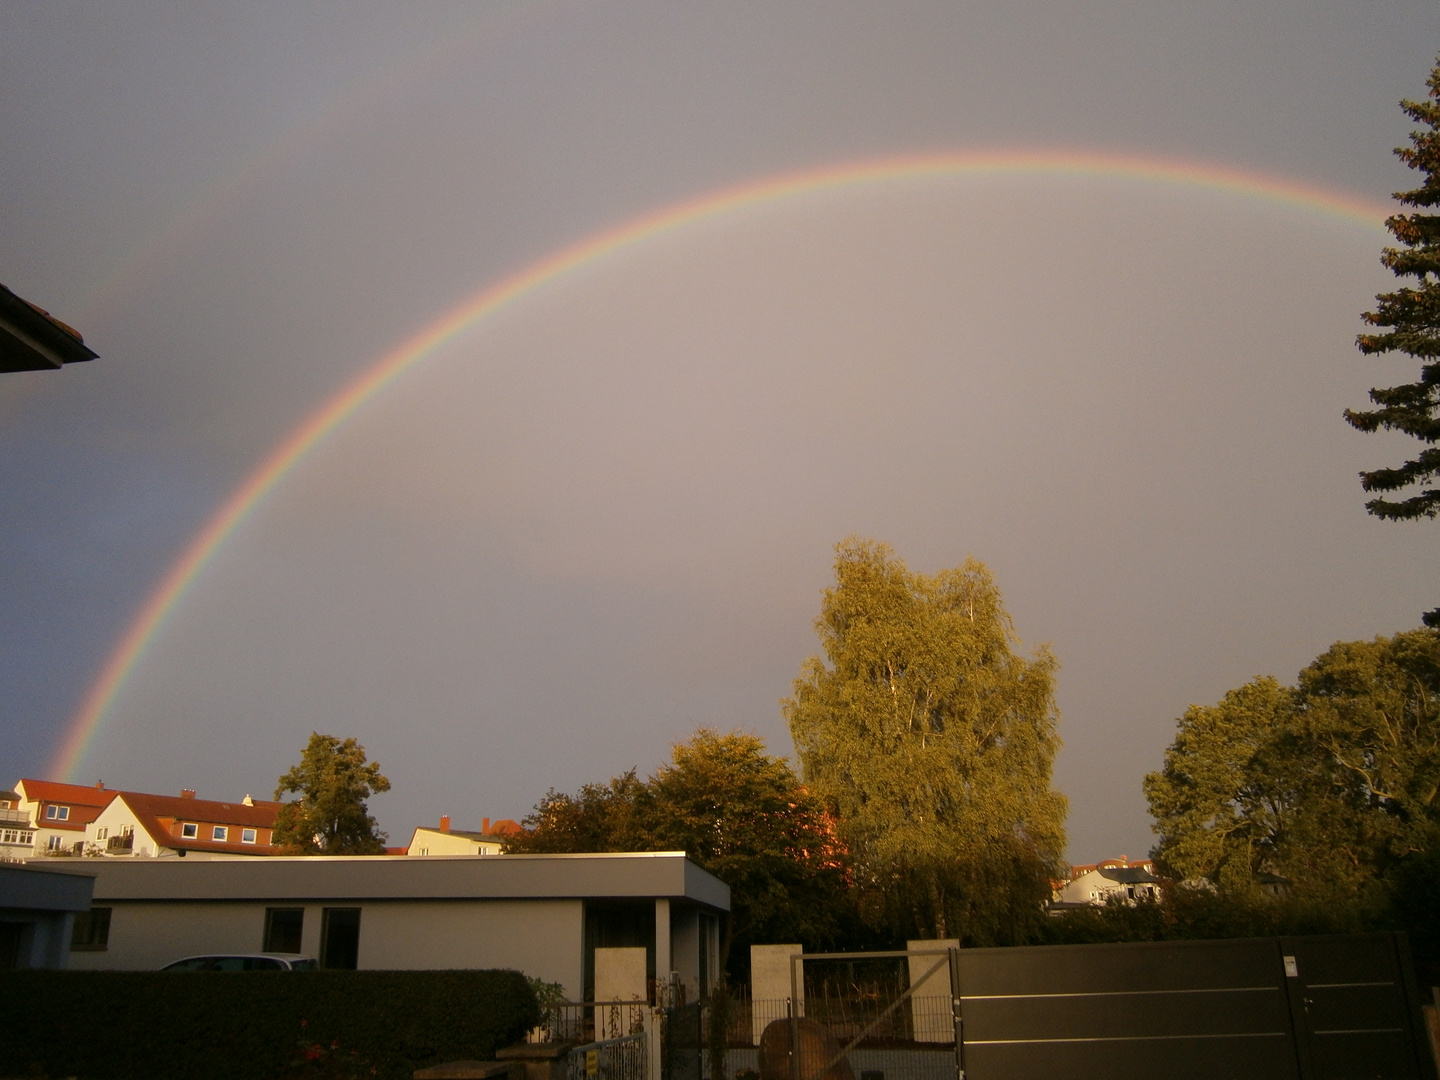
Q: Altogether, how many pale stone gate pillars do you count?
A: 3